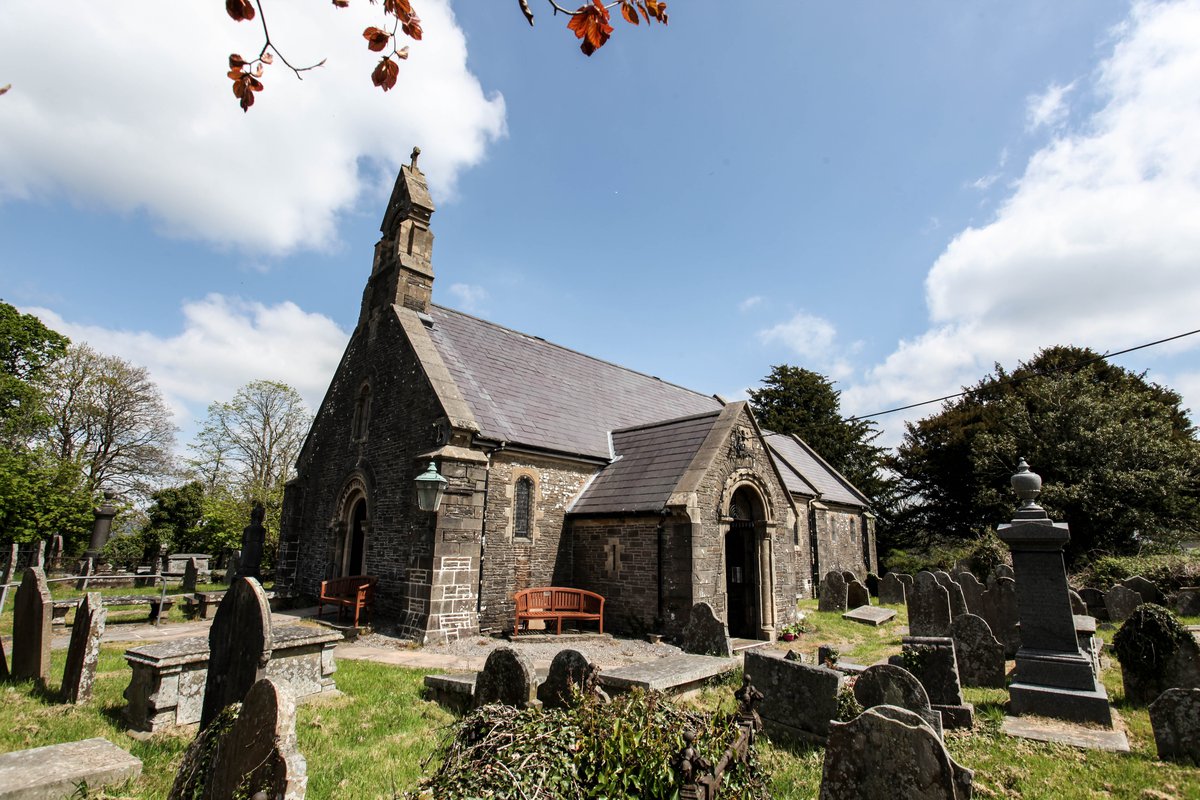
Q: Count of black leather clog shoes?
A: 0